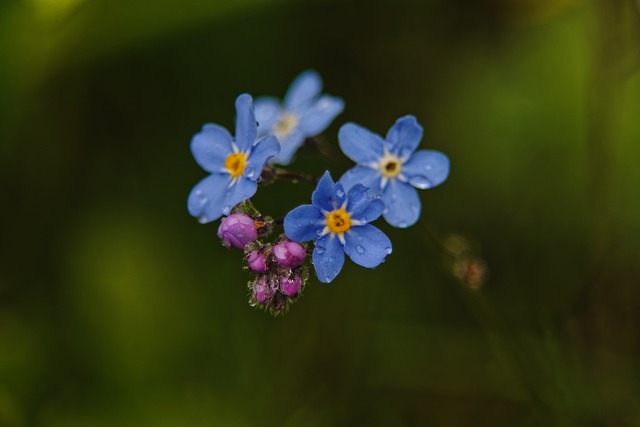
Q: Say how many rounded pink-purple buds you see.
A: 5